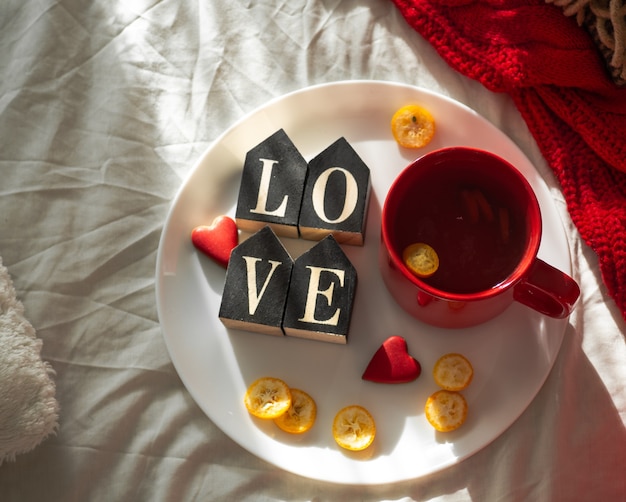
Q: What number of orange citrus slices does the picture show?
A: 7